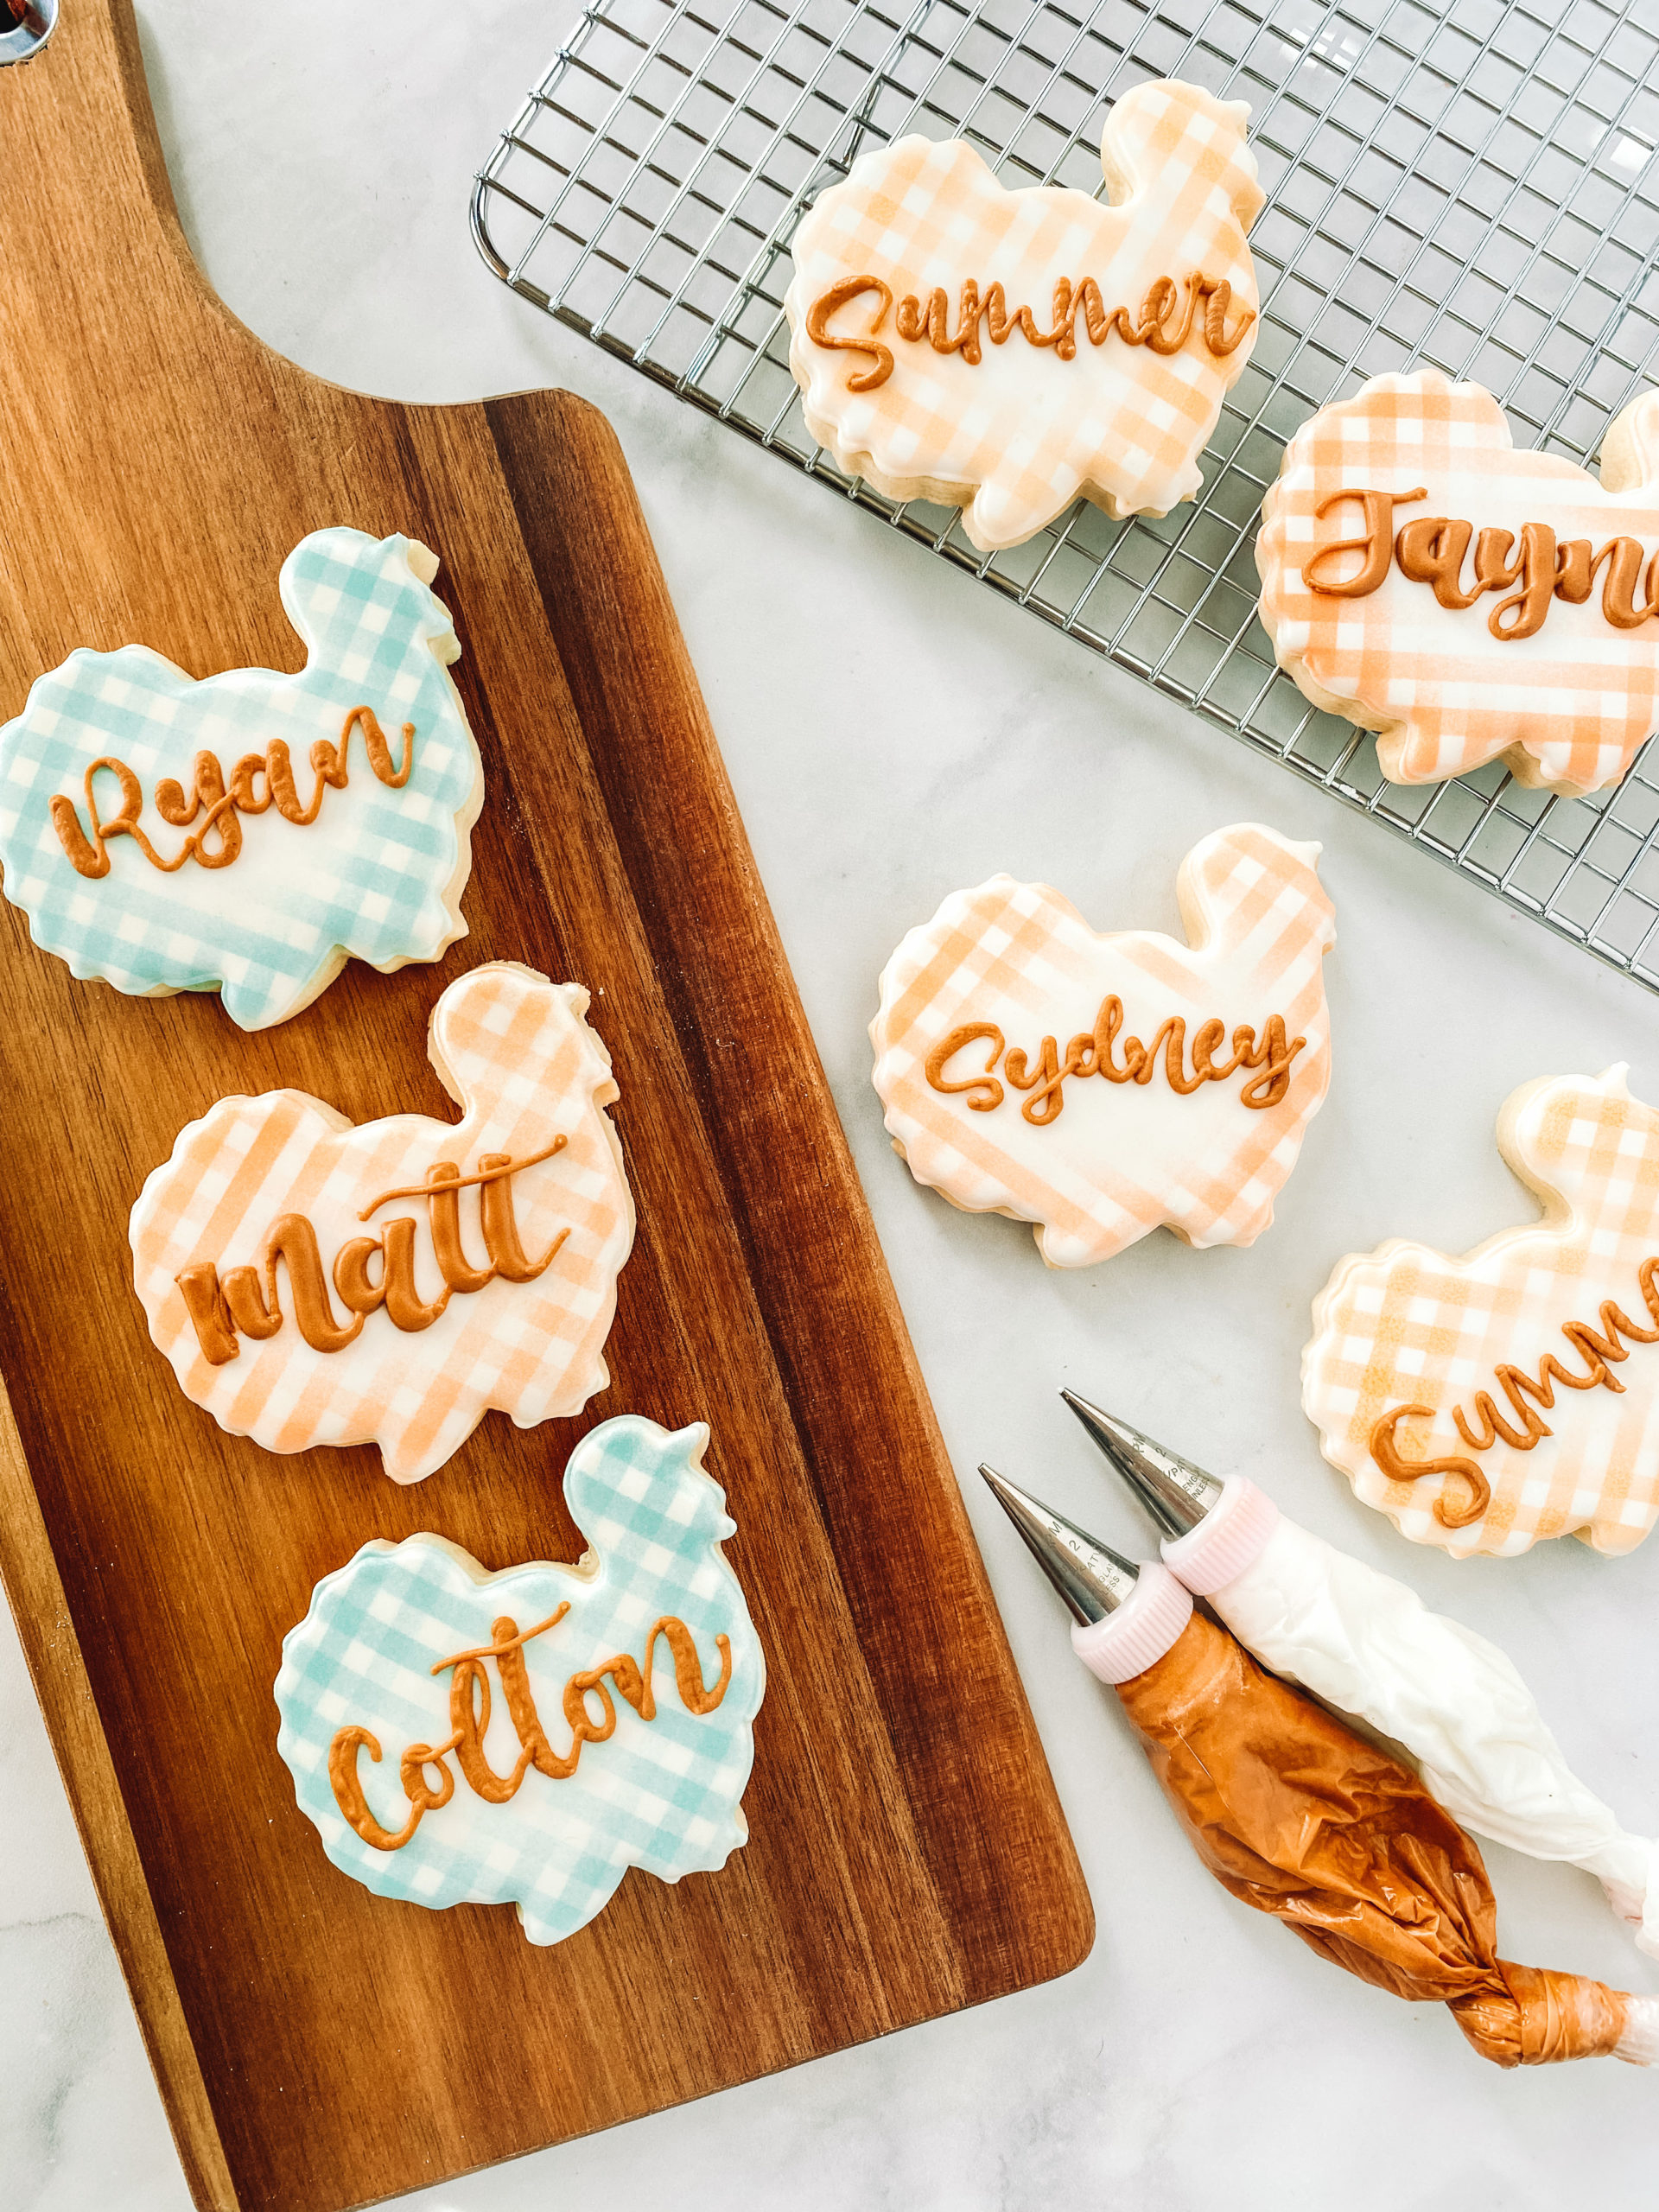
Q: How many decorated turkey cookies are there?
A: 7